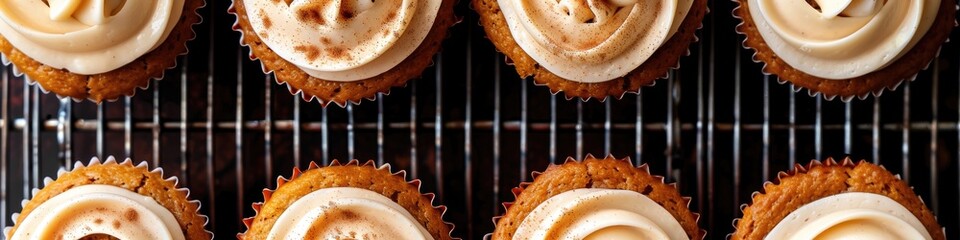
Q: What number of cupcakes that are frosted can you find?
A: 8